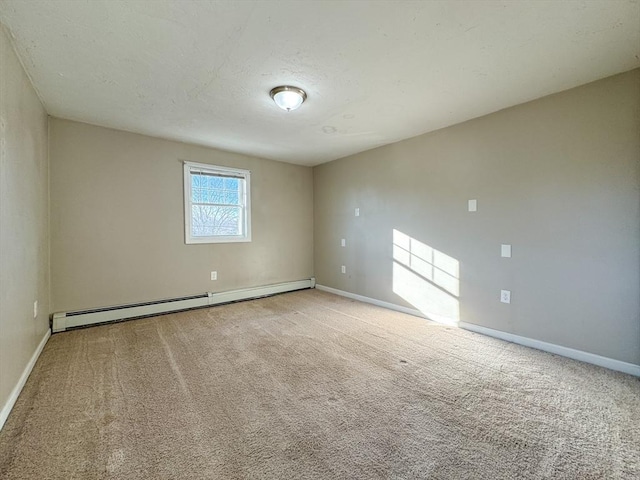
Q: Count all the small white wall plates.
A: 8